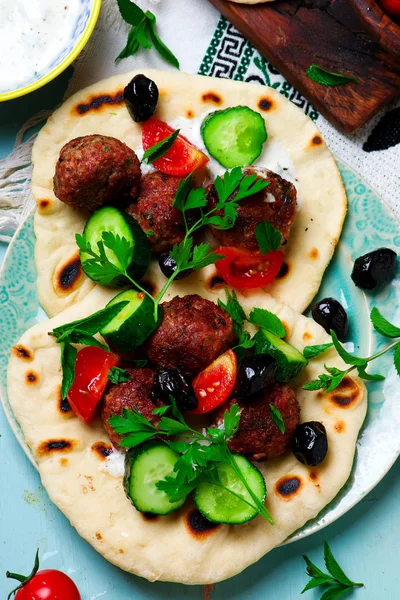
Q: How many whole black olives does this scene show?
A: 7